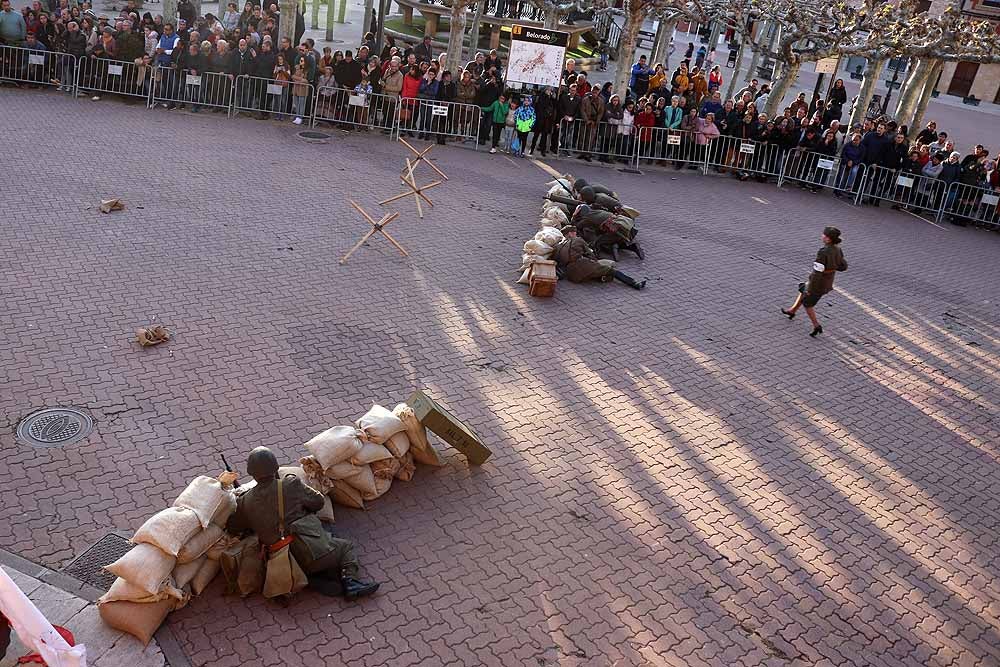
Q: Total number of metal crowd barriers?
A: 12